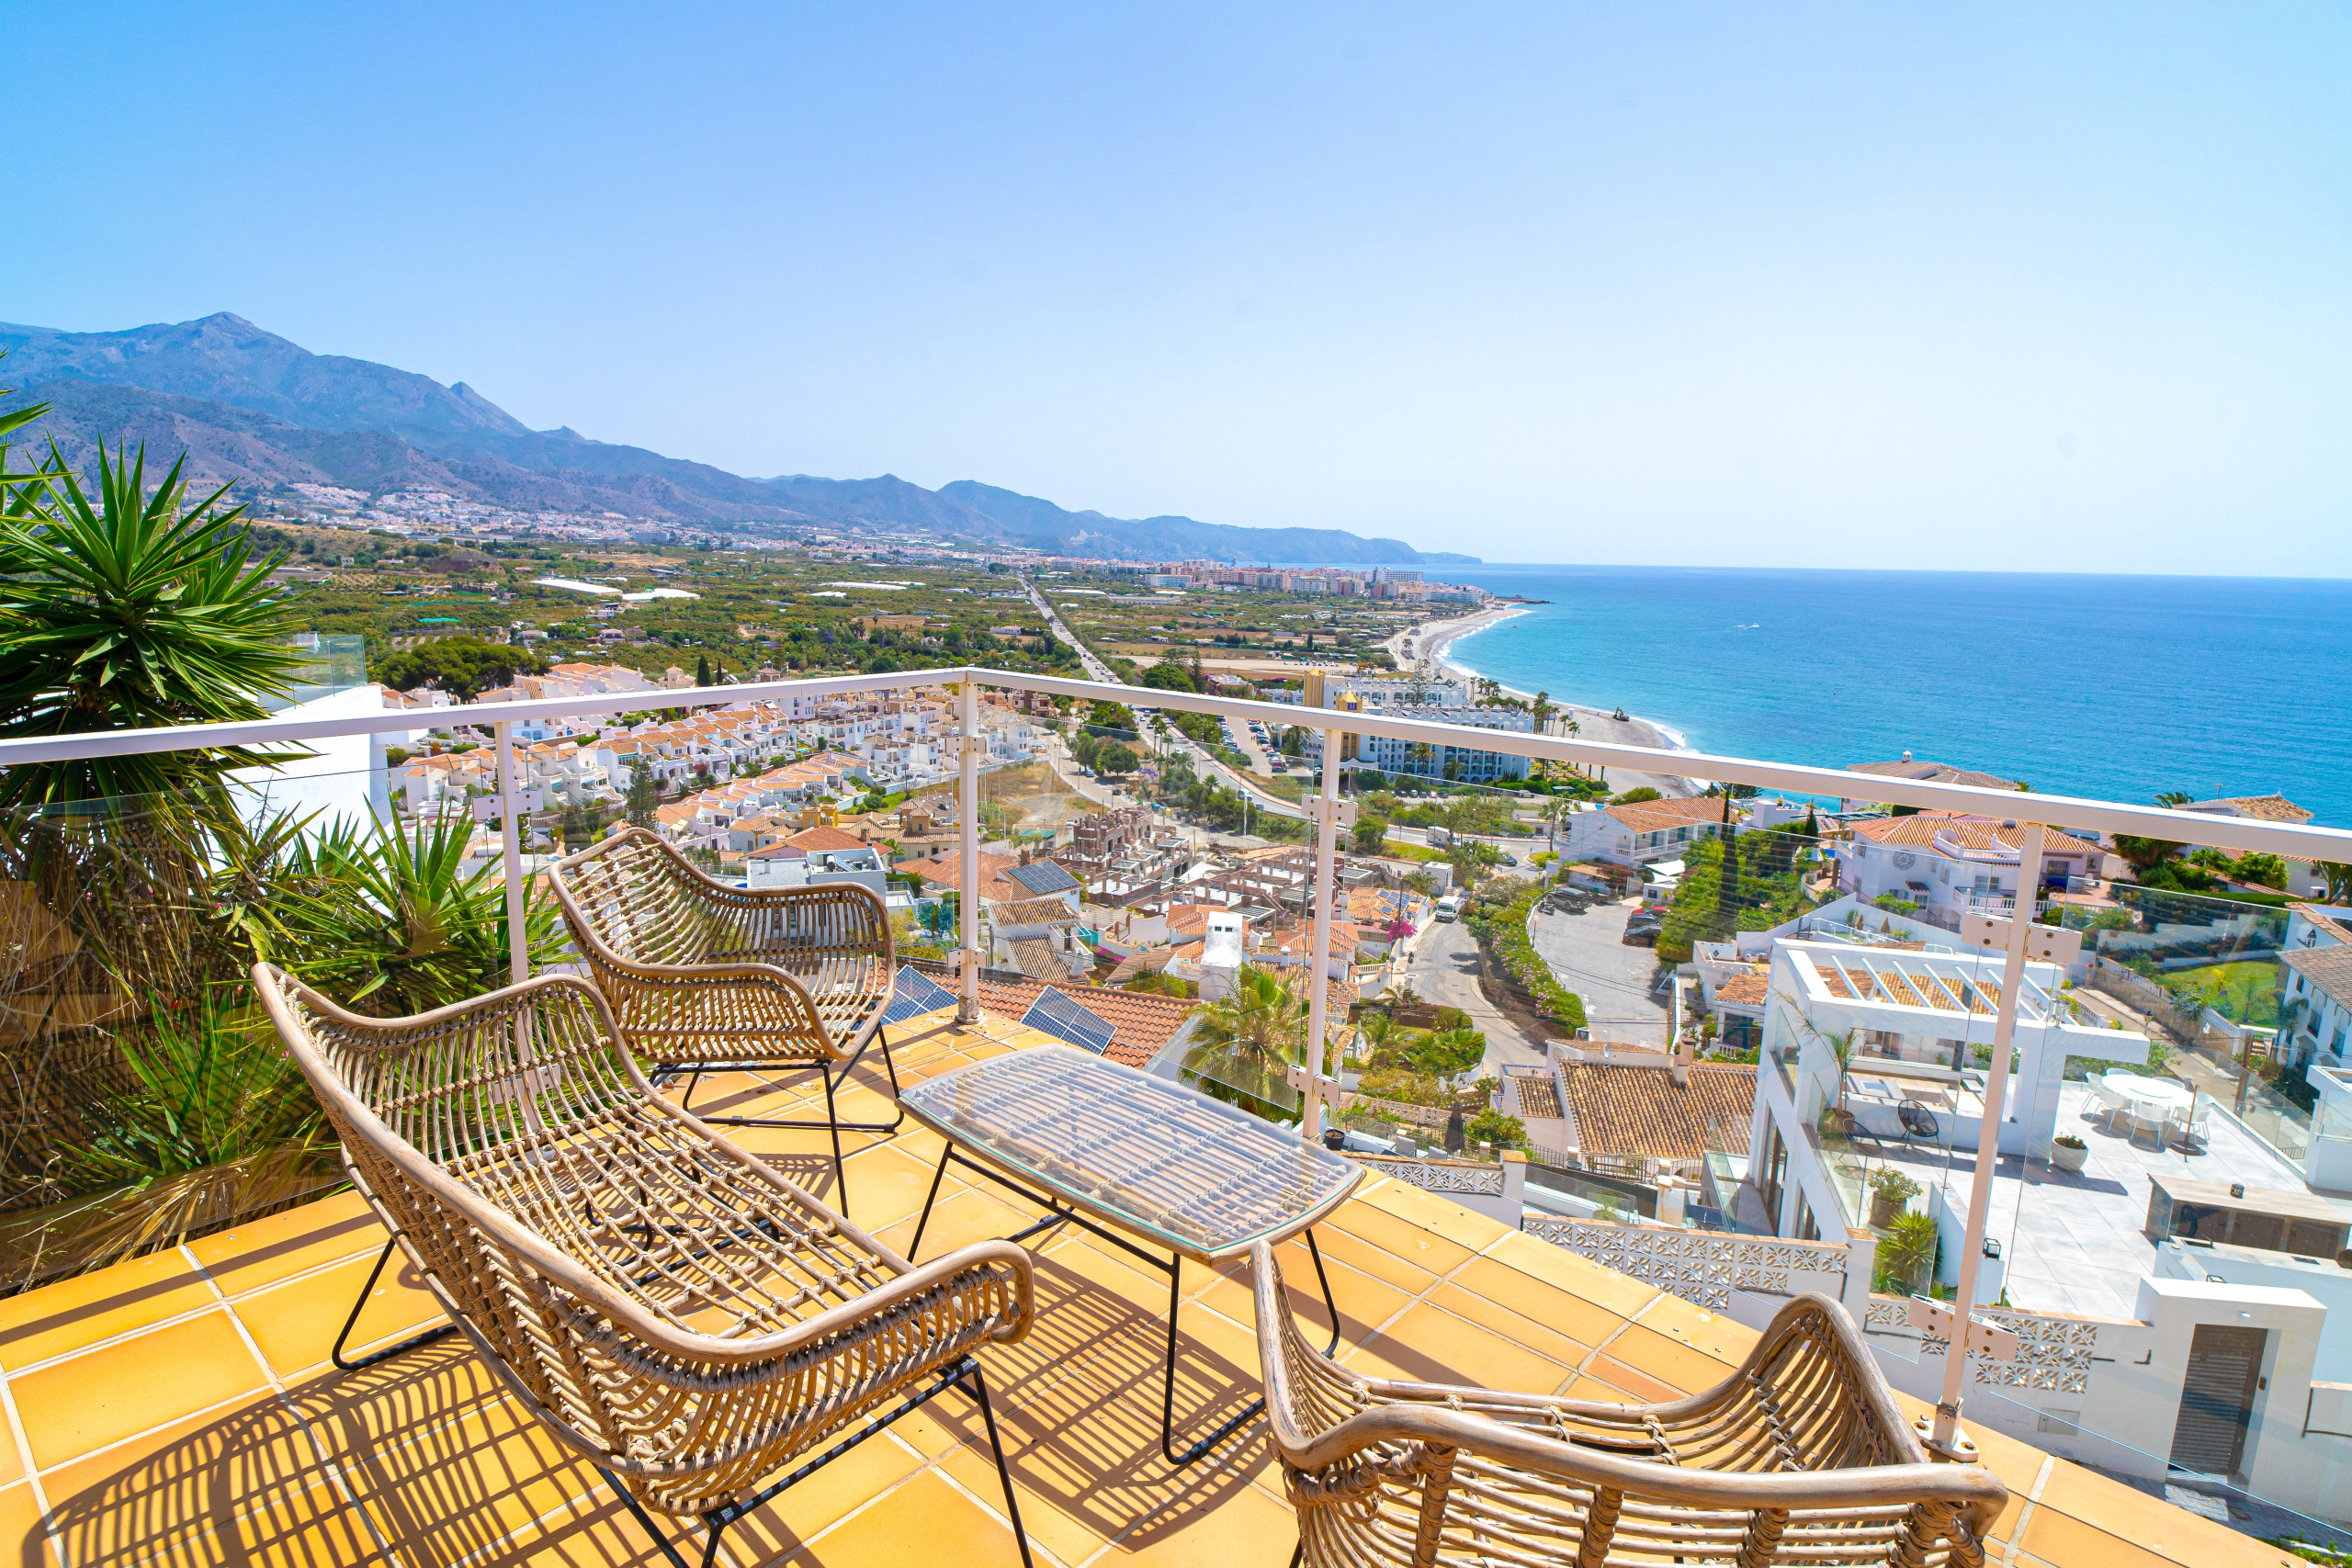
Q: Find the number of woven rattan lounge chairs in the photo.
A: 3